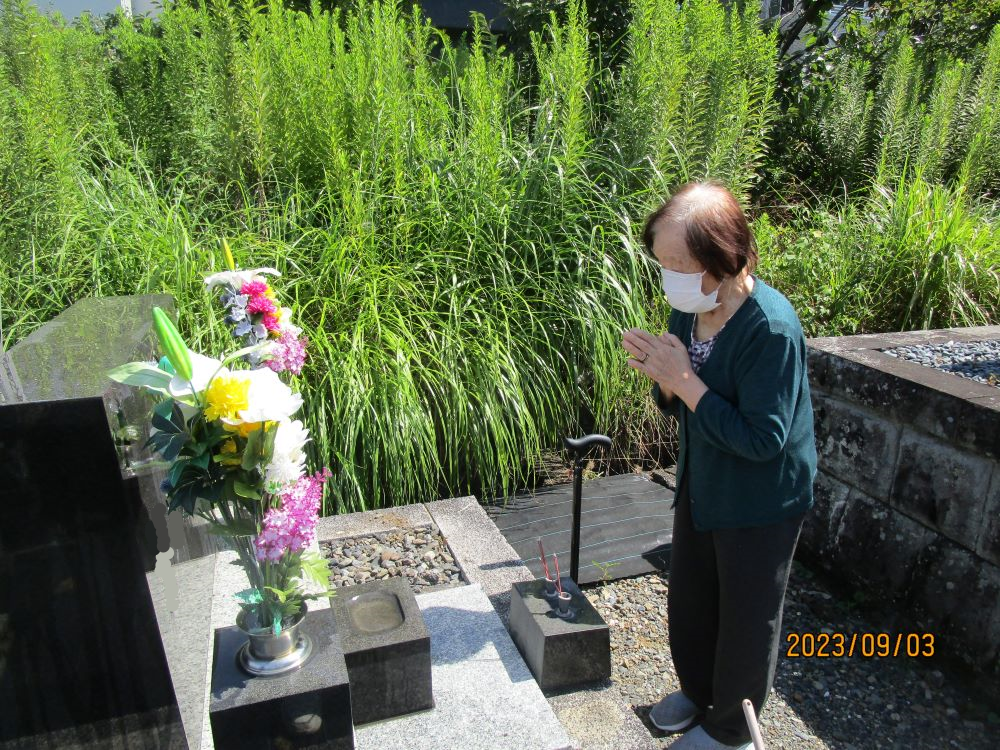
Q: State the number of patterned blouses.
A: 1